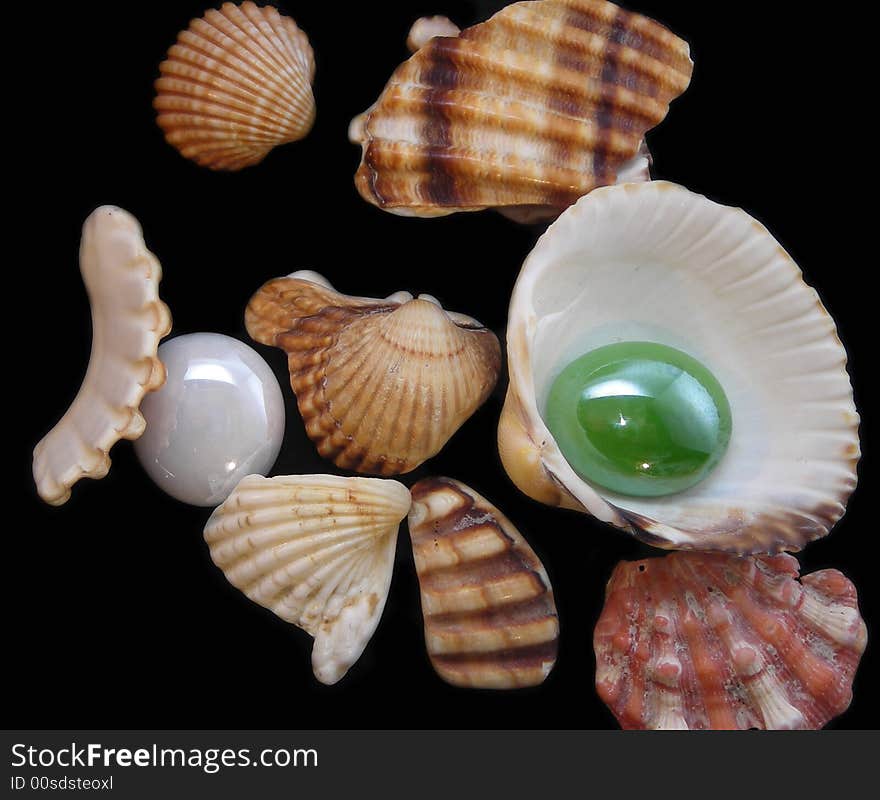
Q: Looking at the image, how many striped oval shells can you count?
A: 1